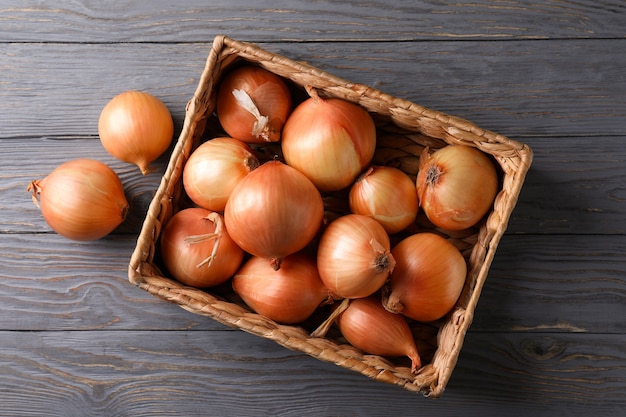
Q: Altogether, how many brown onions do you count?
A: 13